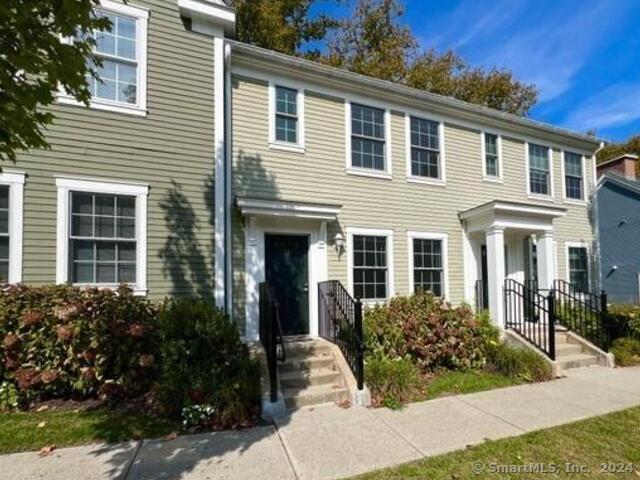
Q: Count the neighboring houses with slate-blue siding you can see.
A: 1